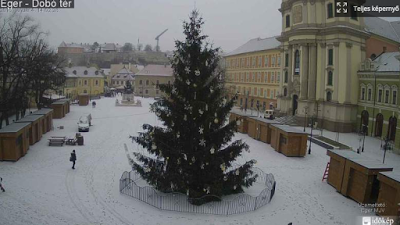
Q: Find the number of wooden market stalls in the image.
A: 11